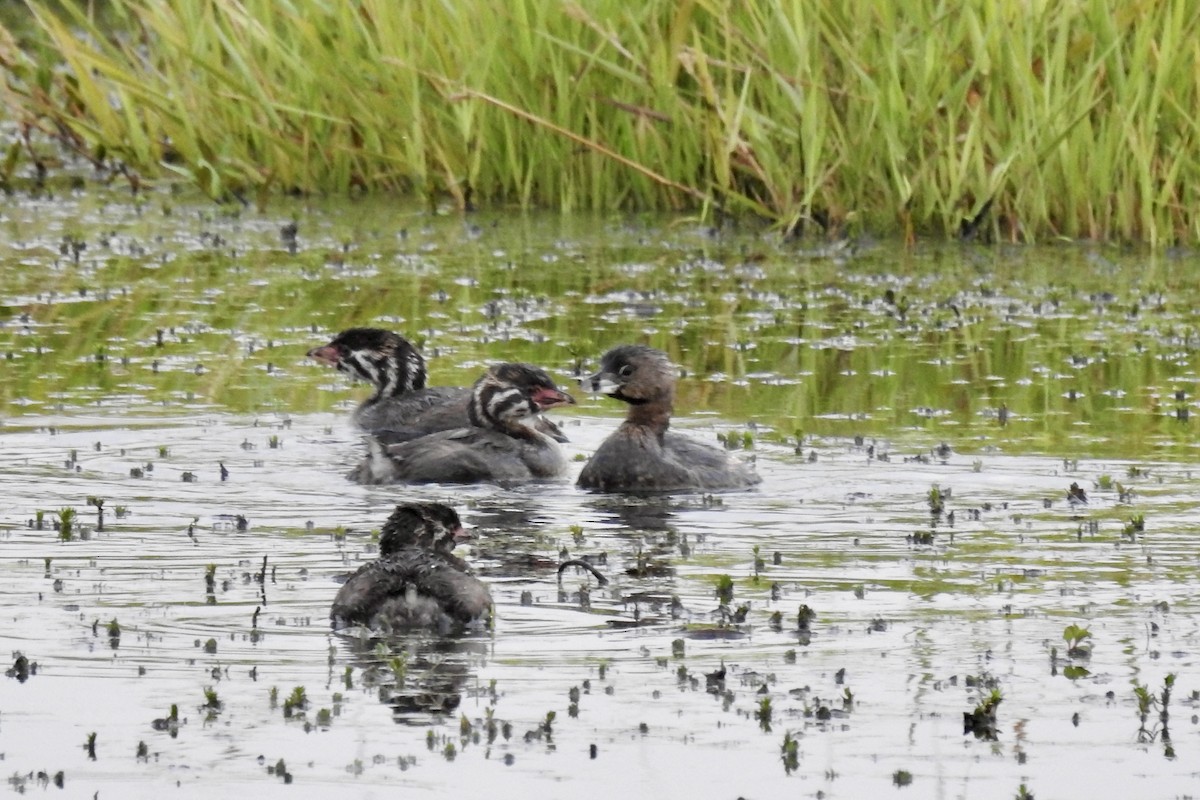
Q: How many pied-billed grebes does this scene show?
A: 4